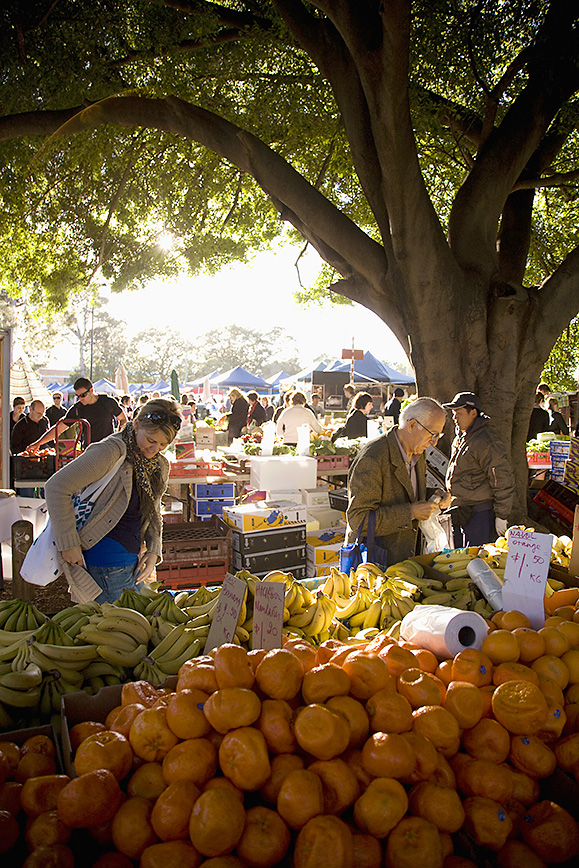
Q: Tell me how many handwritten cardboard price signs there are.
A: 3